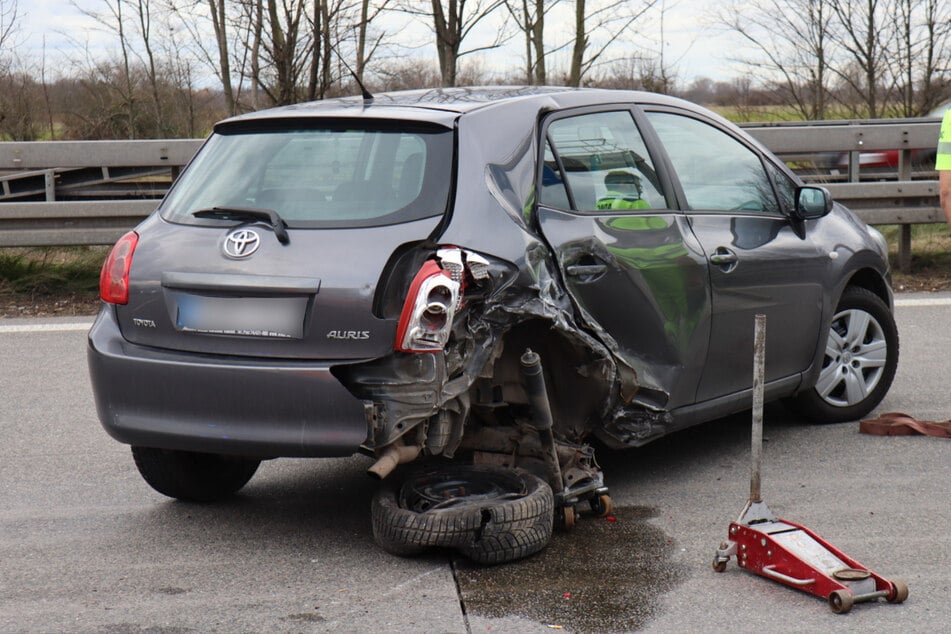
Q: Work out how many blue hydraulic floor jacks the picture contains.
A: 0